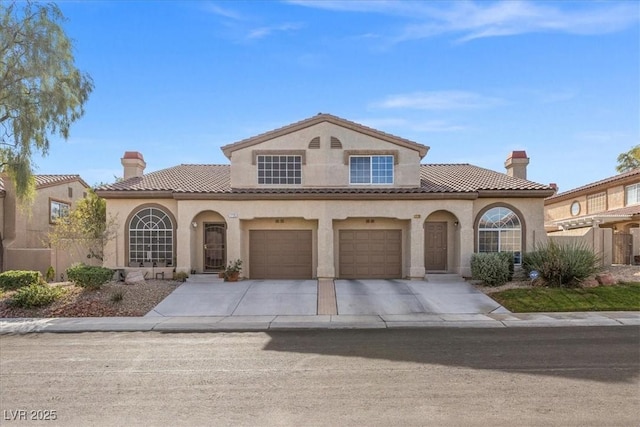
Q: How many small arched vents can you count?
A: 2